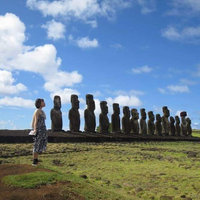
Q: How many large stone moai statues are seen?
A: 15